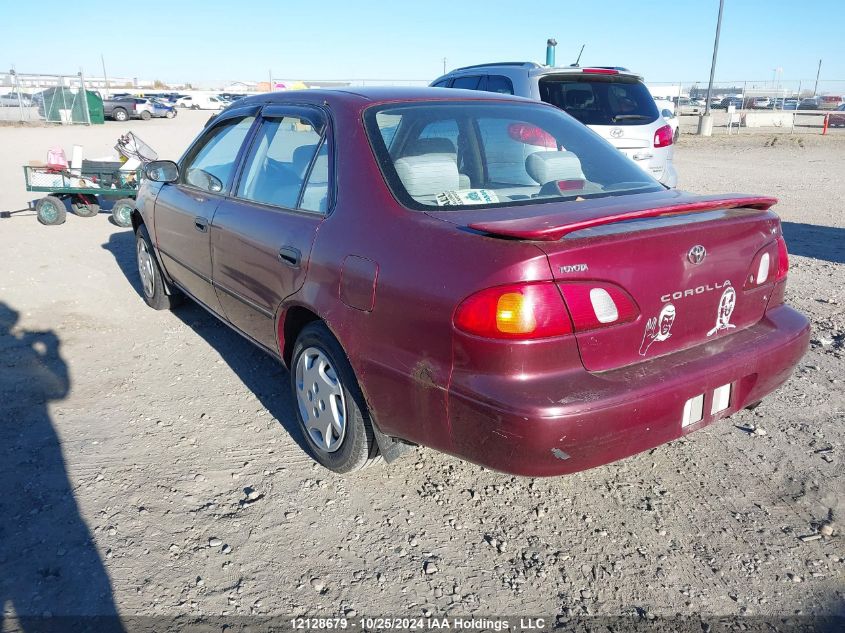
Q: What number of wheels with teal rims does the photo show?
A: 3